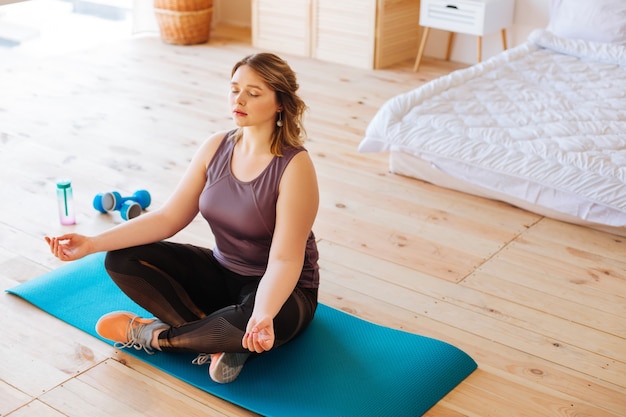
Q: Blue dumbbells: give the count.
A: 2